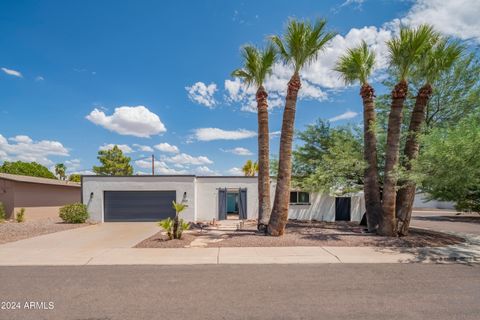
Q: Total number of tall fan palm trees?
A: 5